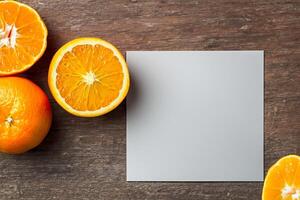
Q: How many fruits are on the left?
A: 3